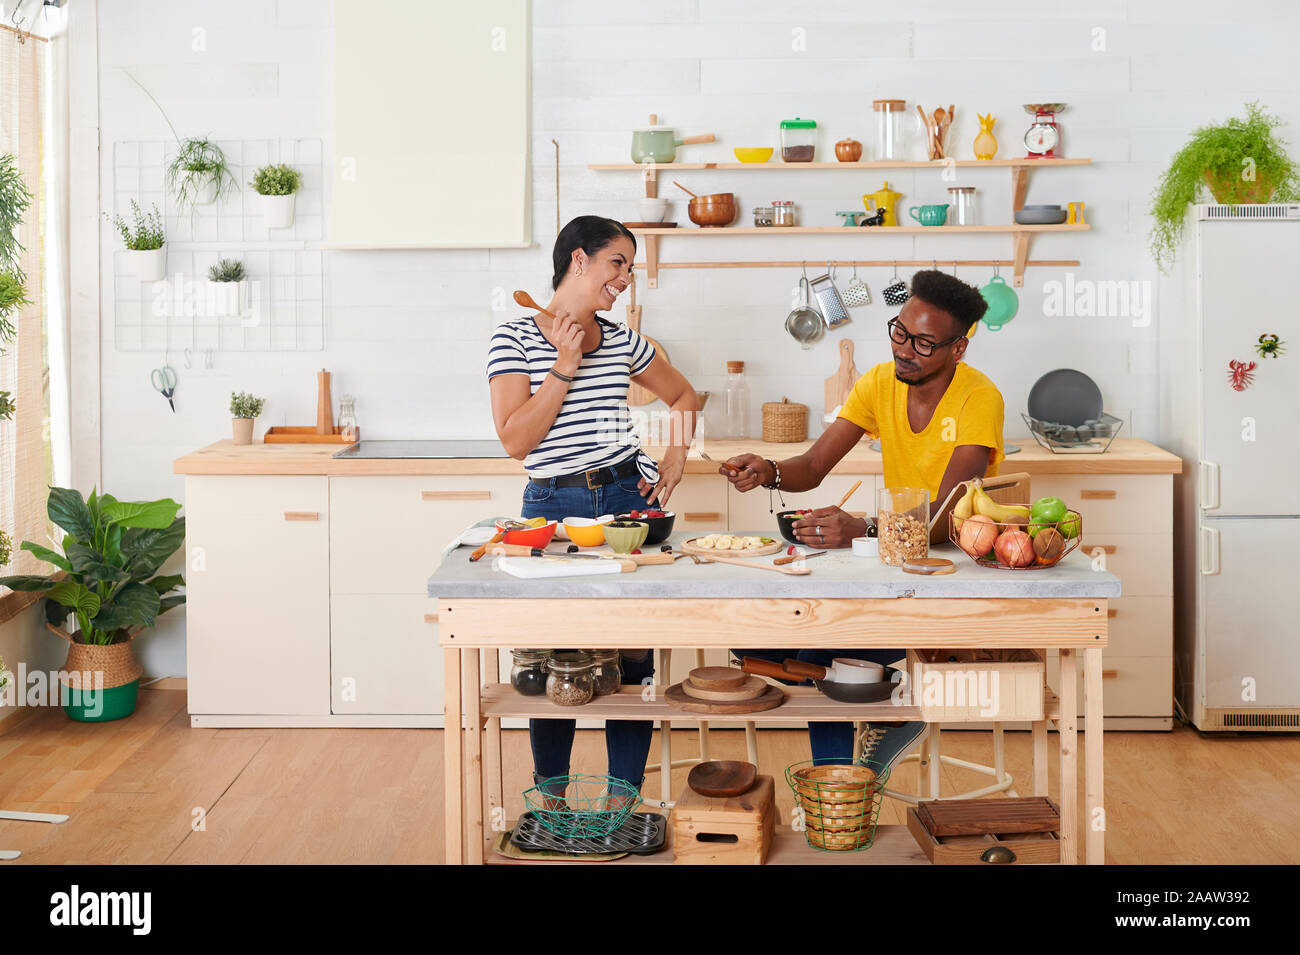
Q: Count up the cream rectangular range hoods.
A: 1